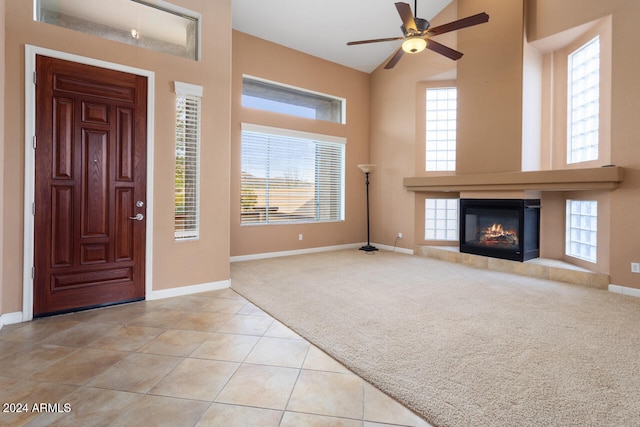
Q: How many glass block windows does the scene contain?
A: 4